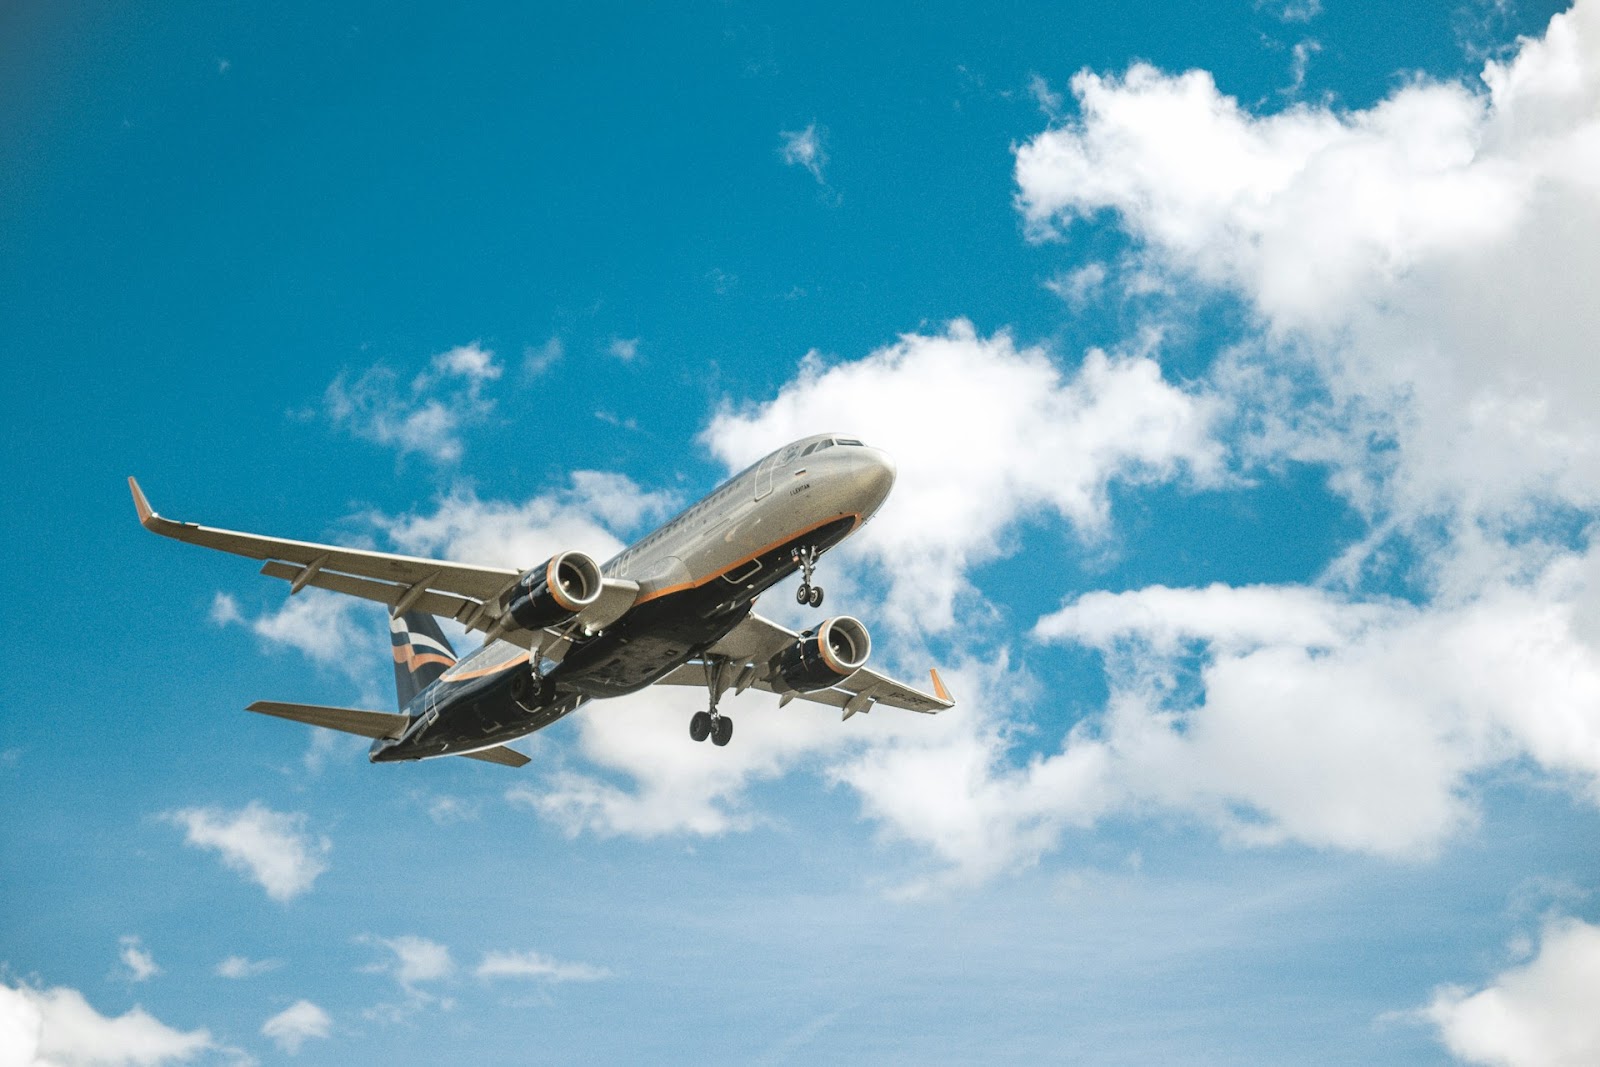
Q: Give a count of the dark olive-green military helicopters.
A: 0